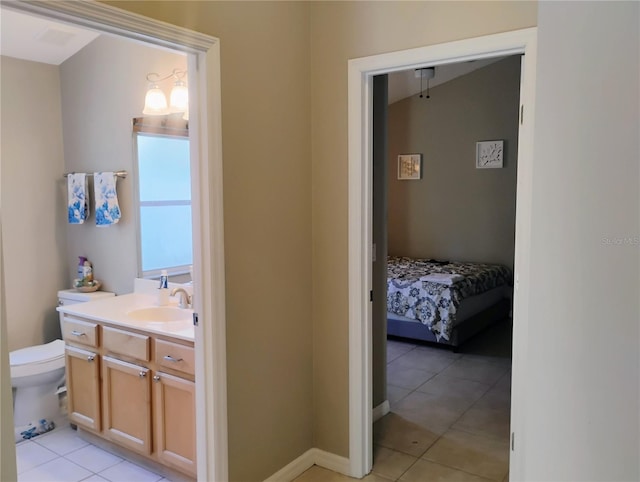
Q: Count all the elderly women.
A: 0